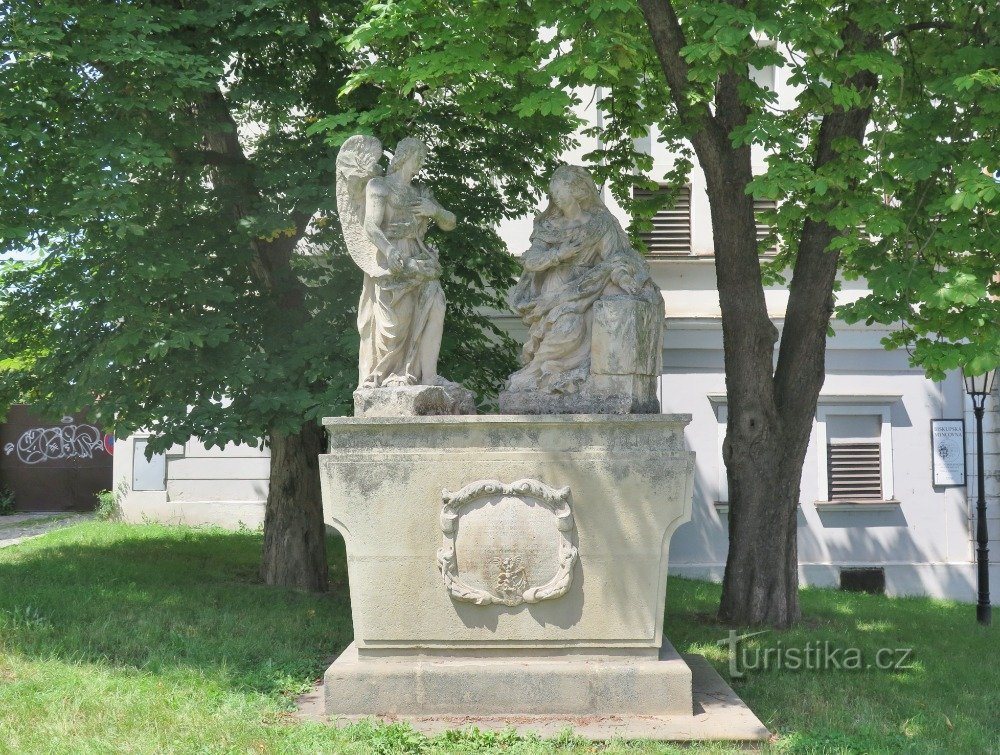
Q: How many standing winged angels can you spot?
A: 1